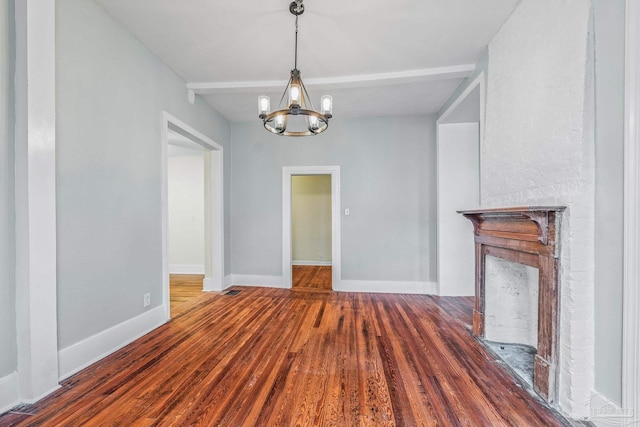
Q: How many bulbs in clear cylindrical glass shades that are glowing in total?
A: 5